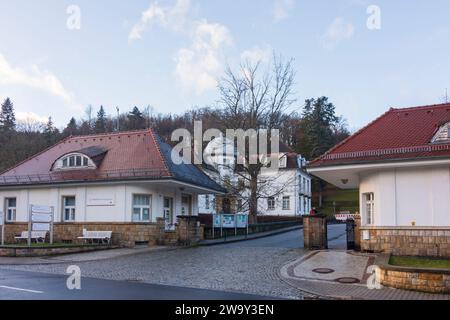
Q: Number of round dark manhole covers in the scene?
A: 2